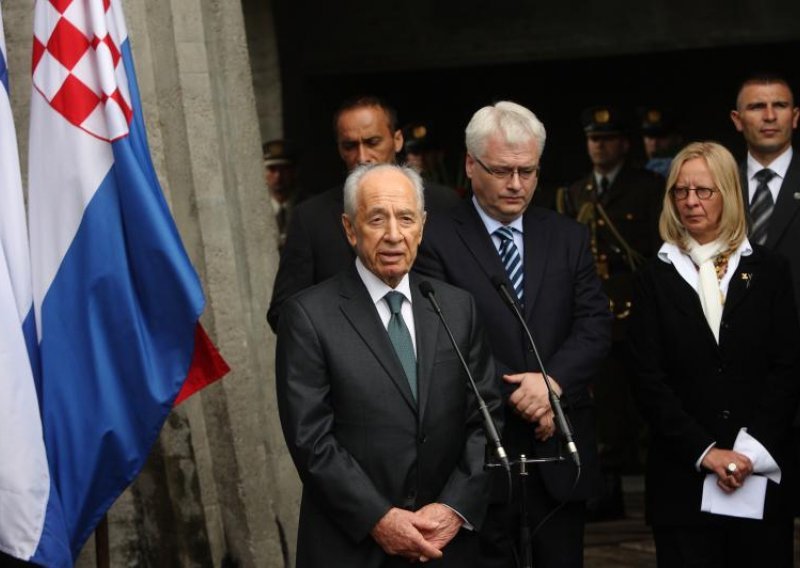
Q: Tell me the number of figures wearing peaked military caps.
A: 4